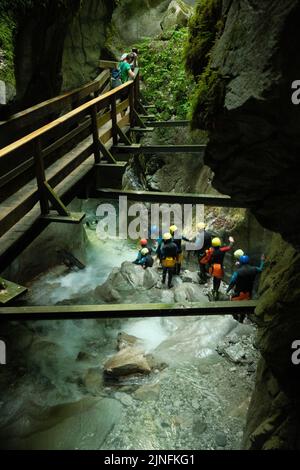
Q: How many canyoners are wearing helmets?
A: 9